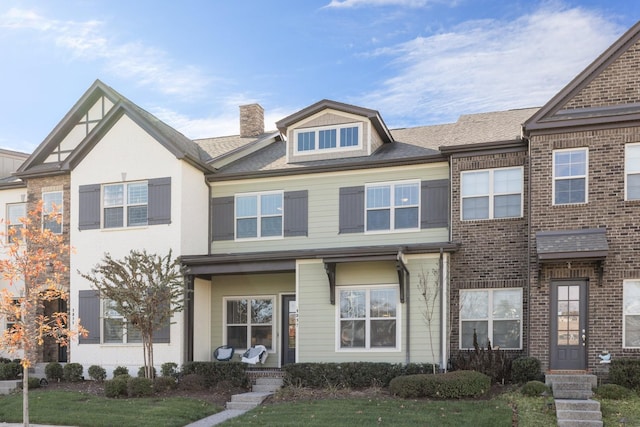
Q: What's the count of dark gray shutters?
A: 8